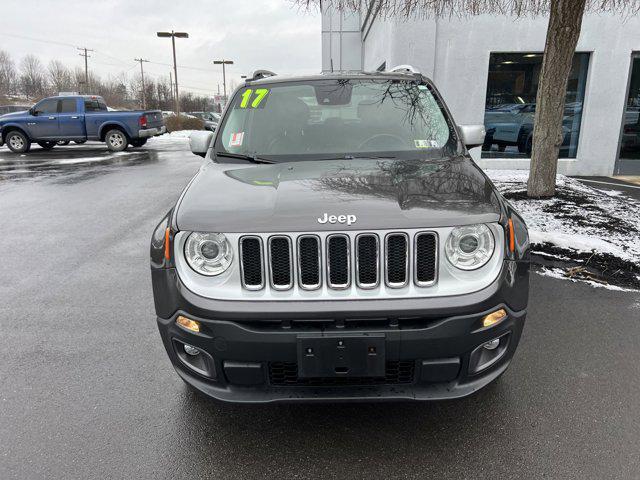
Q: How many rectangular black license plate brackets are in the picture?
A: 1